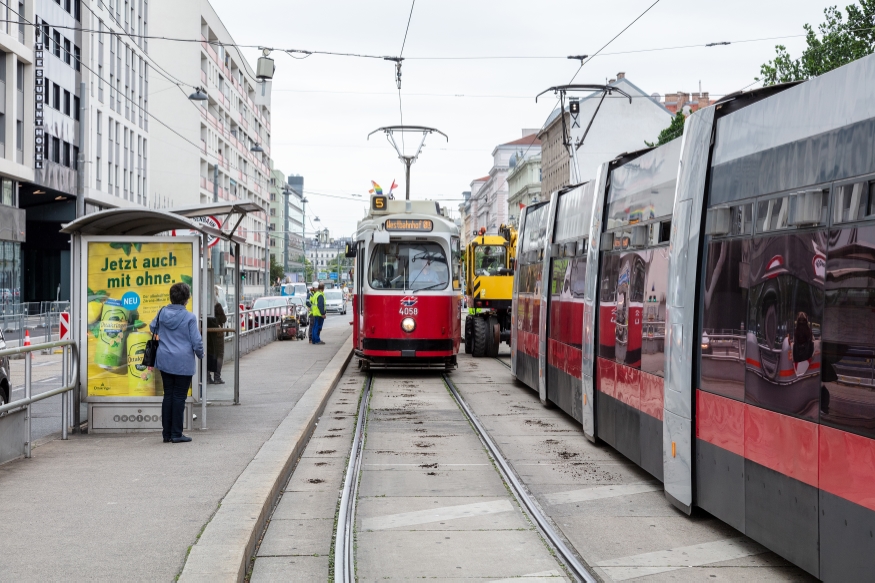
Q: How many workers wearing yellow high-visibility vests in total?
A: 2